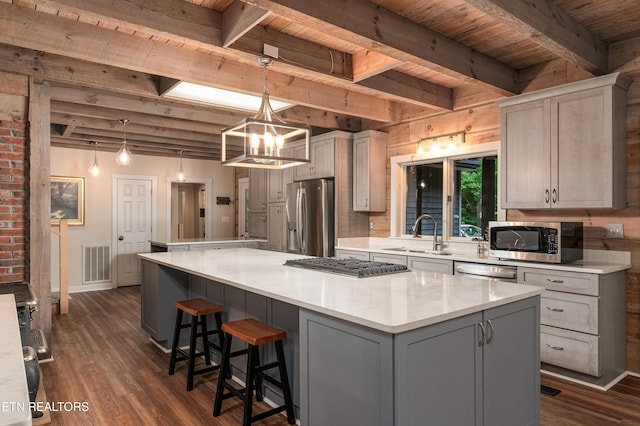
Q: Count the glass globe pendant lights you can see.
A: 3